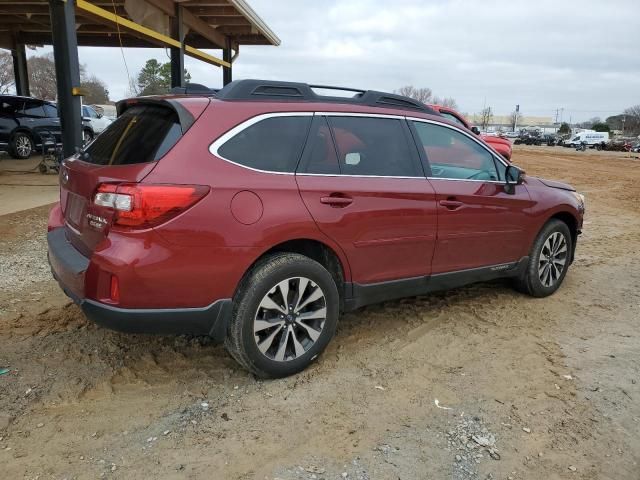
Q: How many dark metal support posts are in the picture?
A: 4